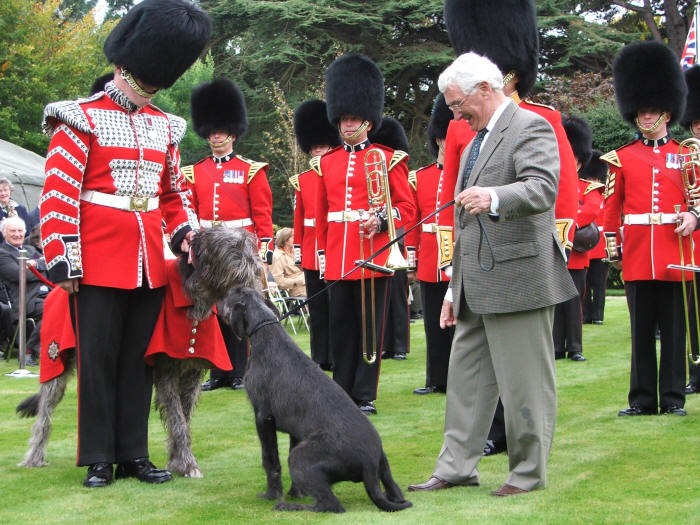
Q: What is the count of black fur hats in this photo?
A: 12